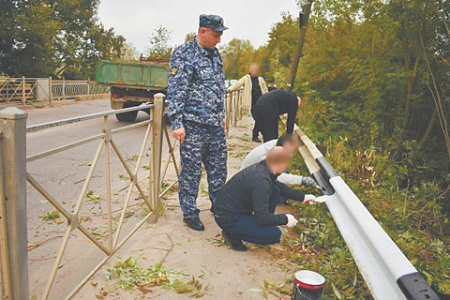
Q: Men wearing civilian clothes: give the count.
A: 4